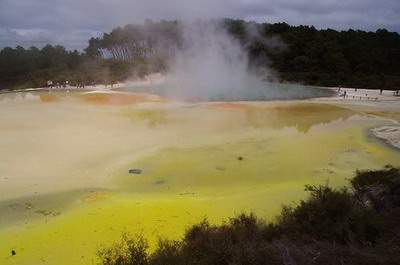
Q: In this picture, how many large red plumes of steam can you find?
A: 0